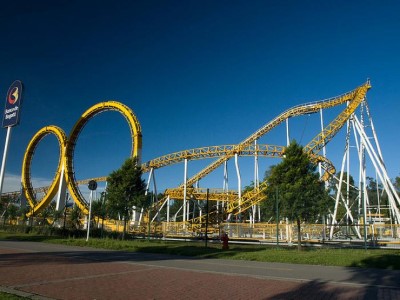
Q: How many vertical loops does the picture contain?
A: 2